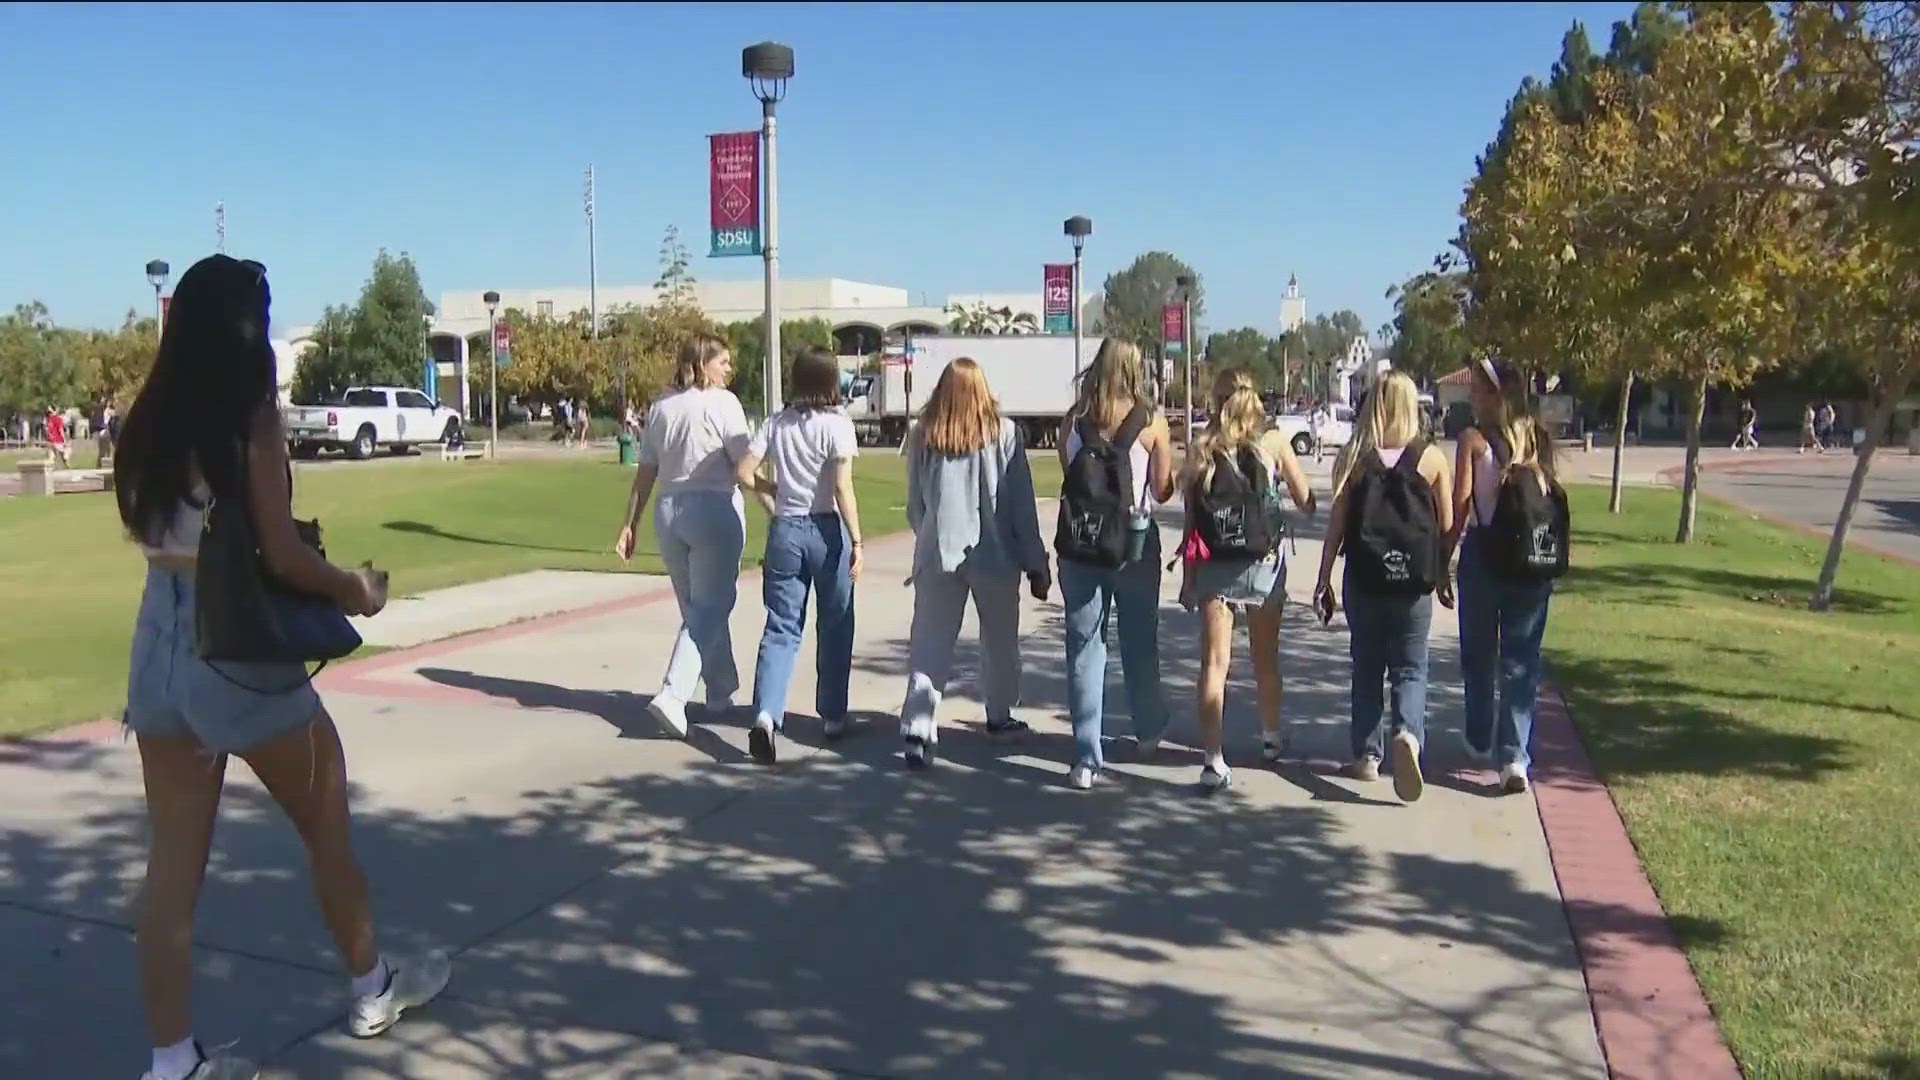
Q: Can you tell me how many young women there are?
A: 8